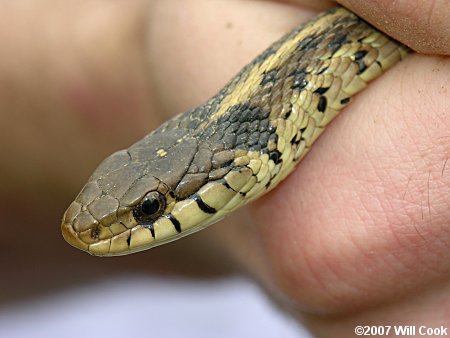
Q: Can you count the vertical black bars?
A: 4